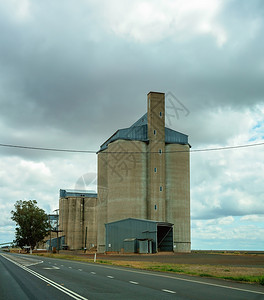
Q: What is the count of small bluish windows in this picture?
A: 6